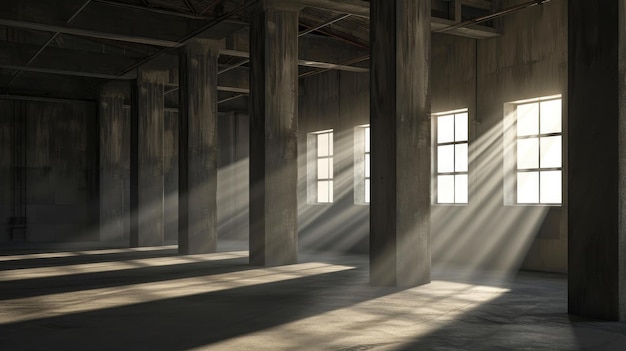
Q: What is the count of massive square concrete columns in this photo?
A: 6